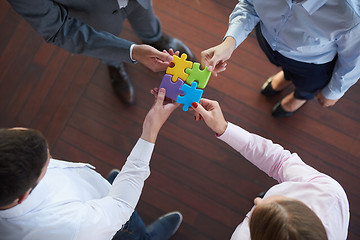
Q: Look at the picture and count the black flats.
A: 2